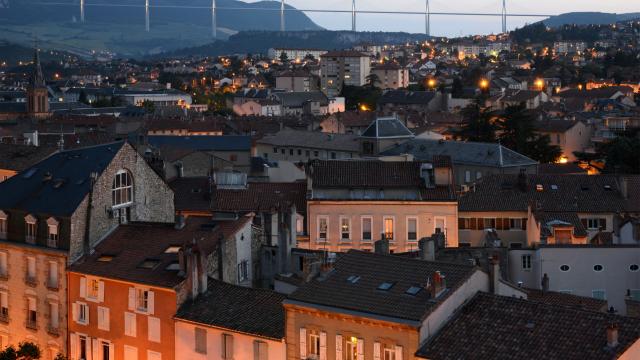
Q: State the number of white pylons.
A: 7